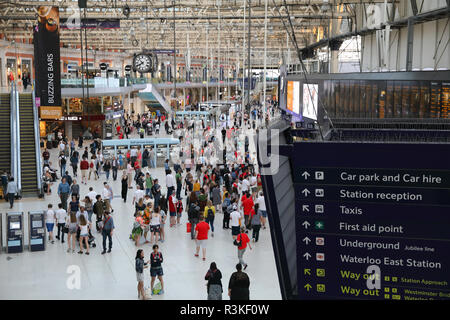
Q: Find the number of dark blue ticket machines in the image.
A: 2